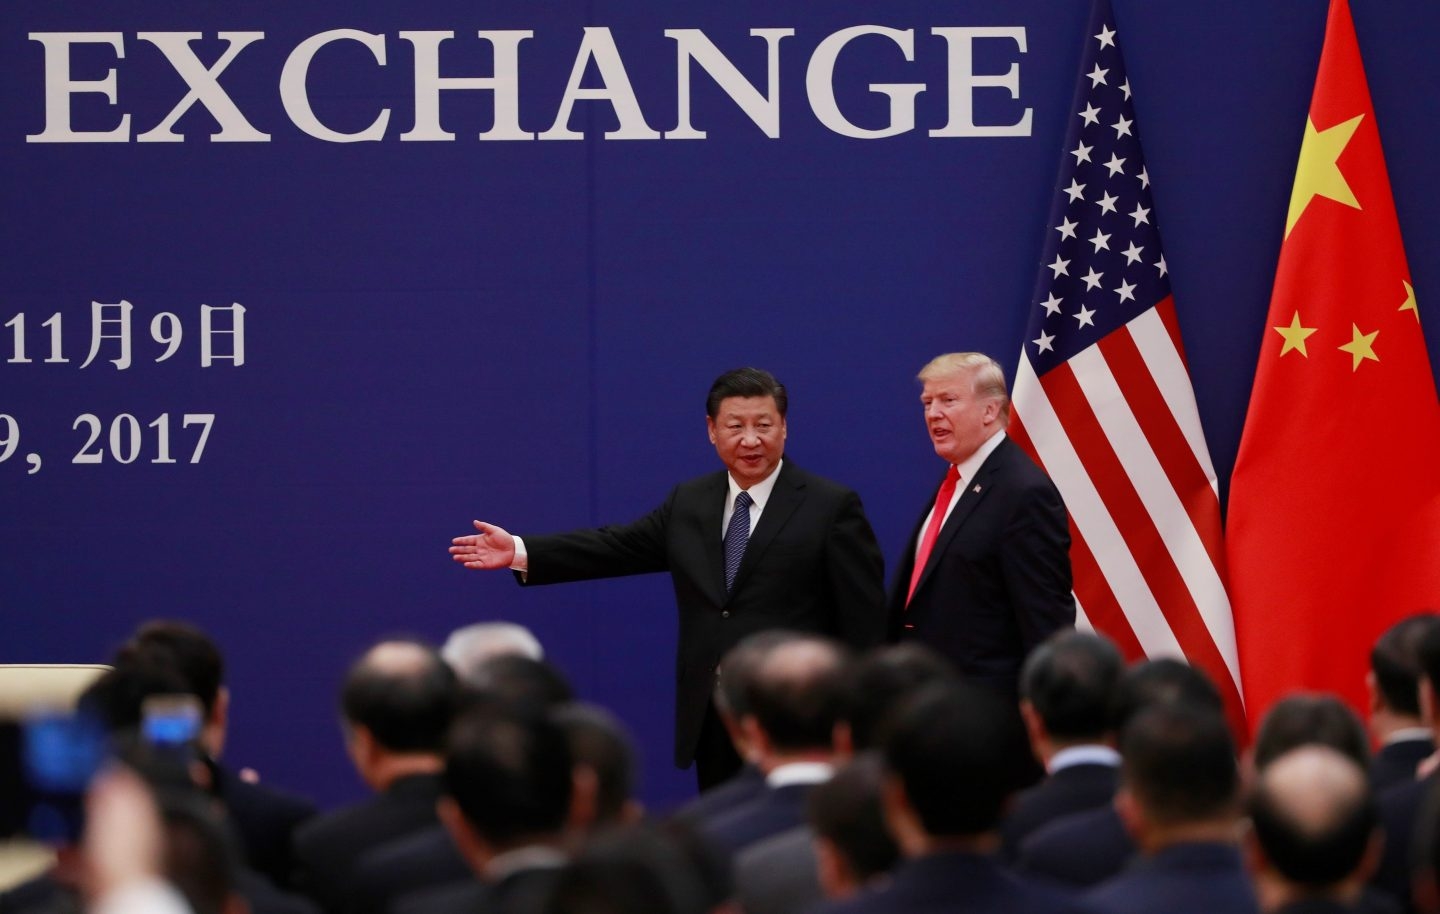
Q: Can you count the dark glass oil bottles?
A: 0